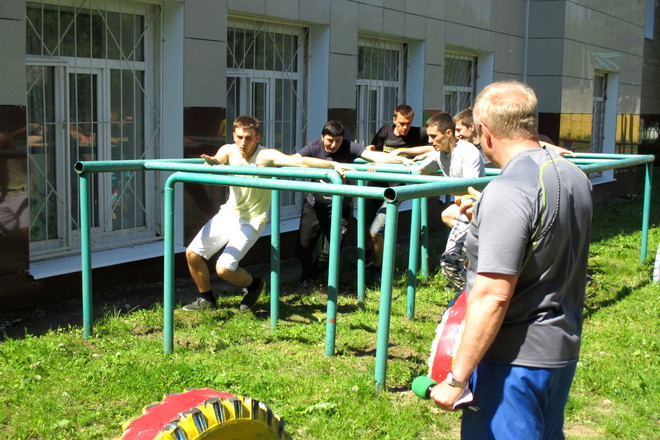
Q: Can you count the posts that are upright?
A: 9